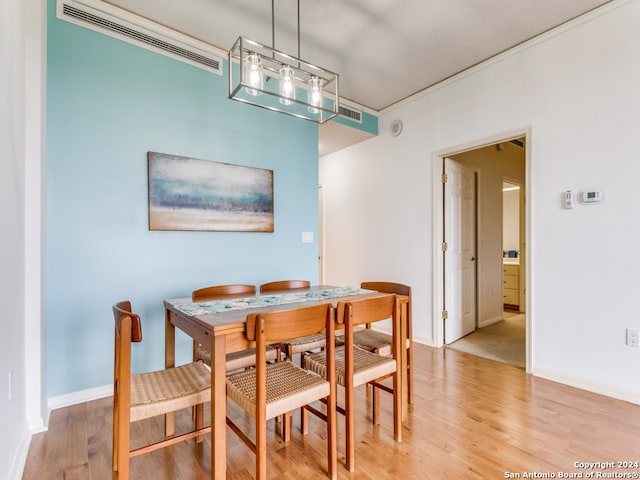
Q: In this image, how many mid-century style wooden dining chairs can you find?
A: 6